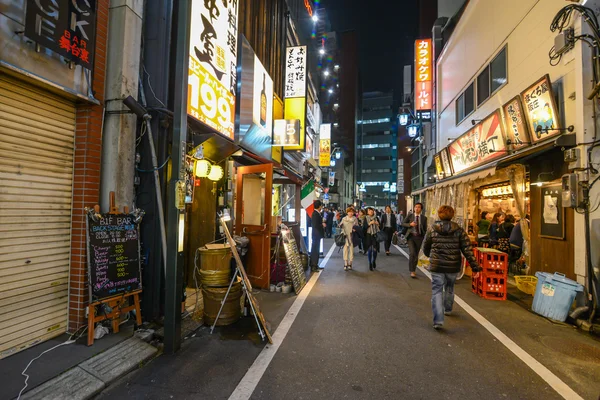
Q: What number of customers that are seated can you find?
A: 4